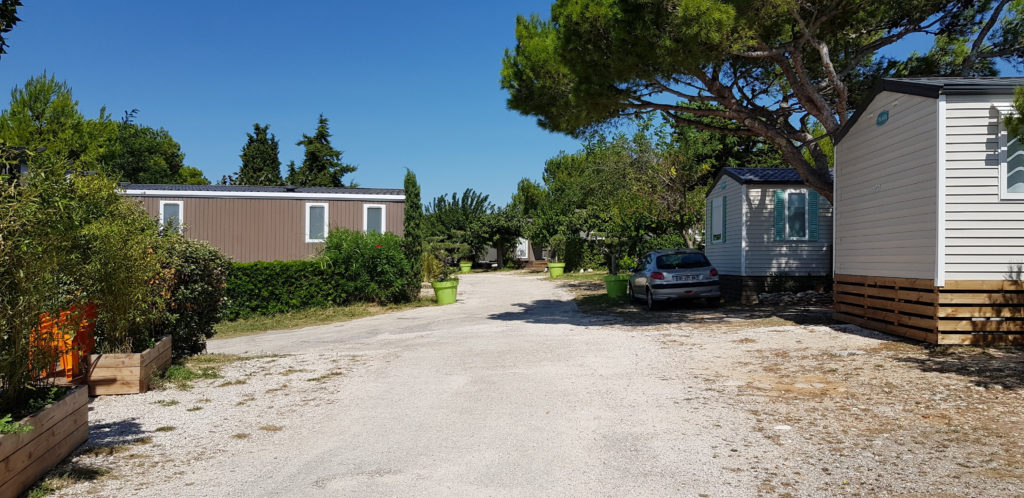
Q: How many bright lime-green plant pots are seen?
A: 4